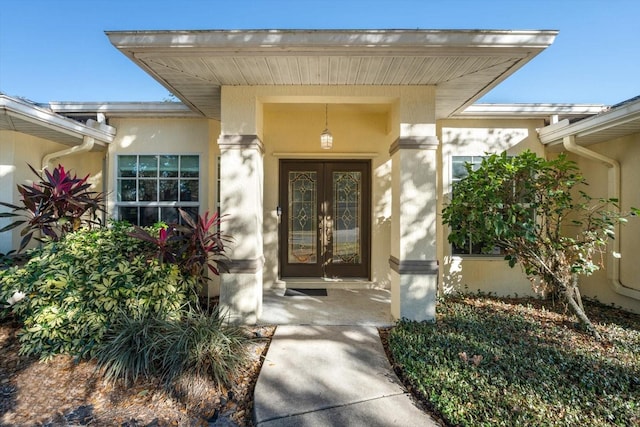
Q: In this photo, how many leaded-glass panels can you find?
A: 2